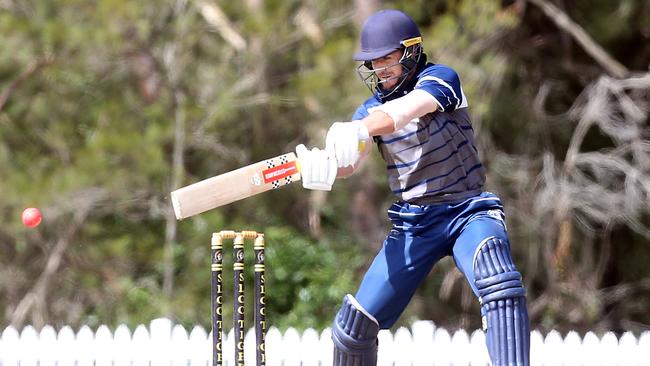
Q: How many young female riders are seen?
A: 0